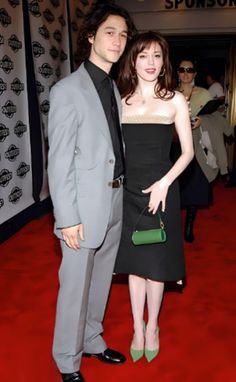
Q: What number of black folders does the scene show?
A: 1